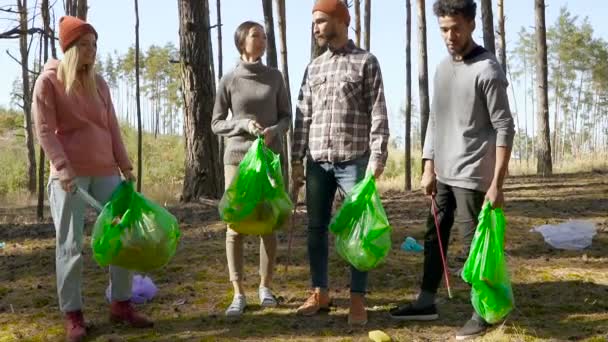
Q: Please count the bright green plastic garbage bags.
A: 4